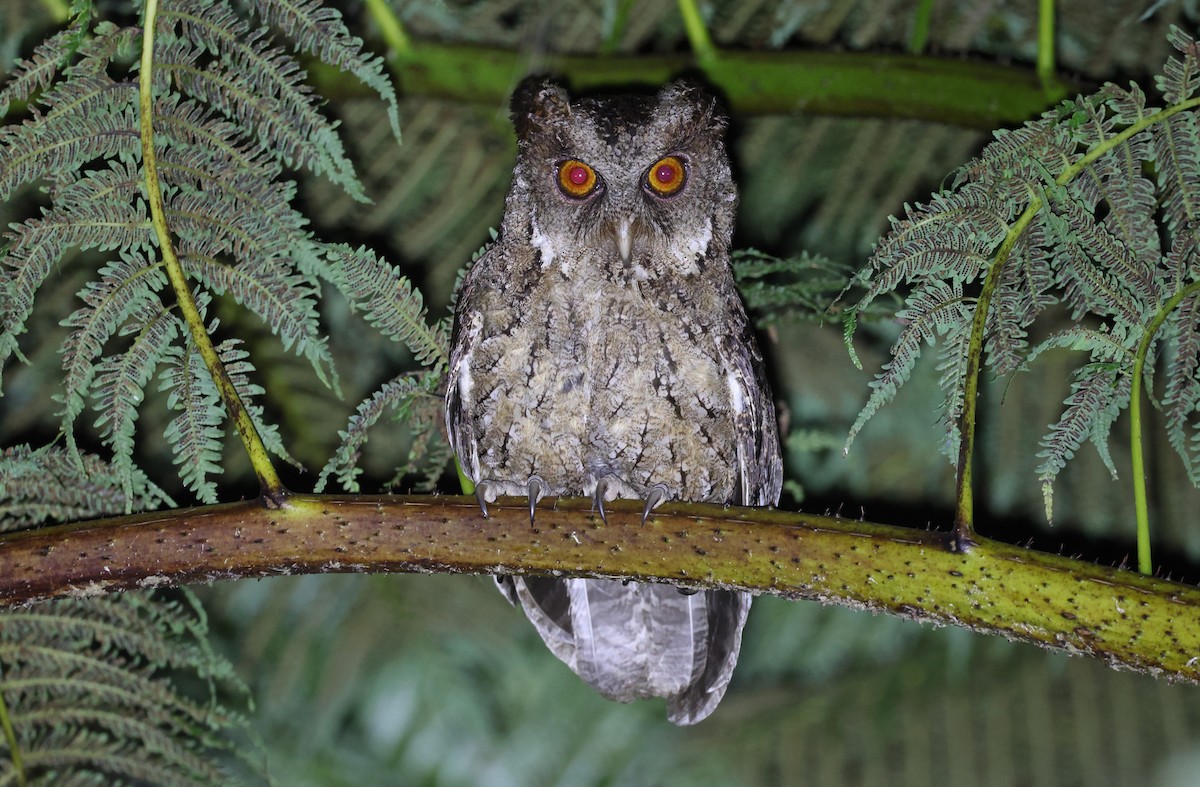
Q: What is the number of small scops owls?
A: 1